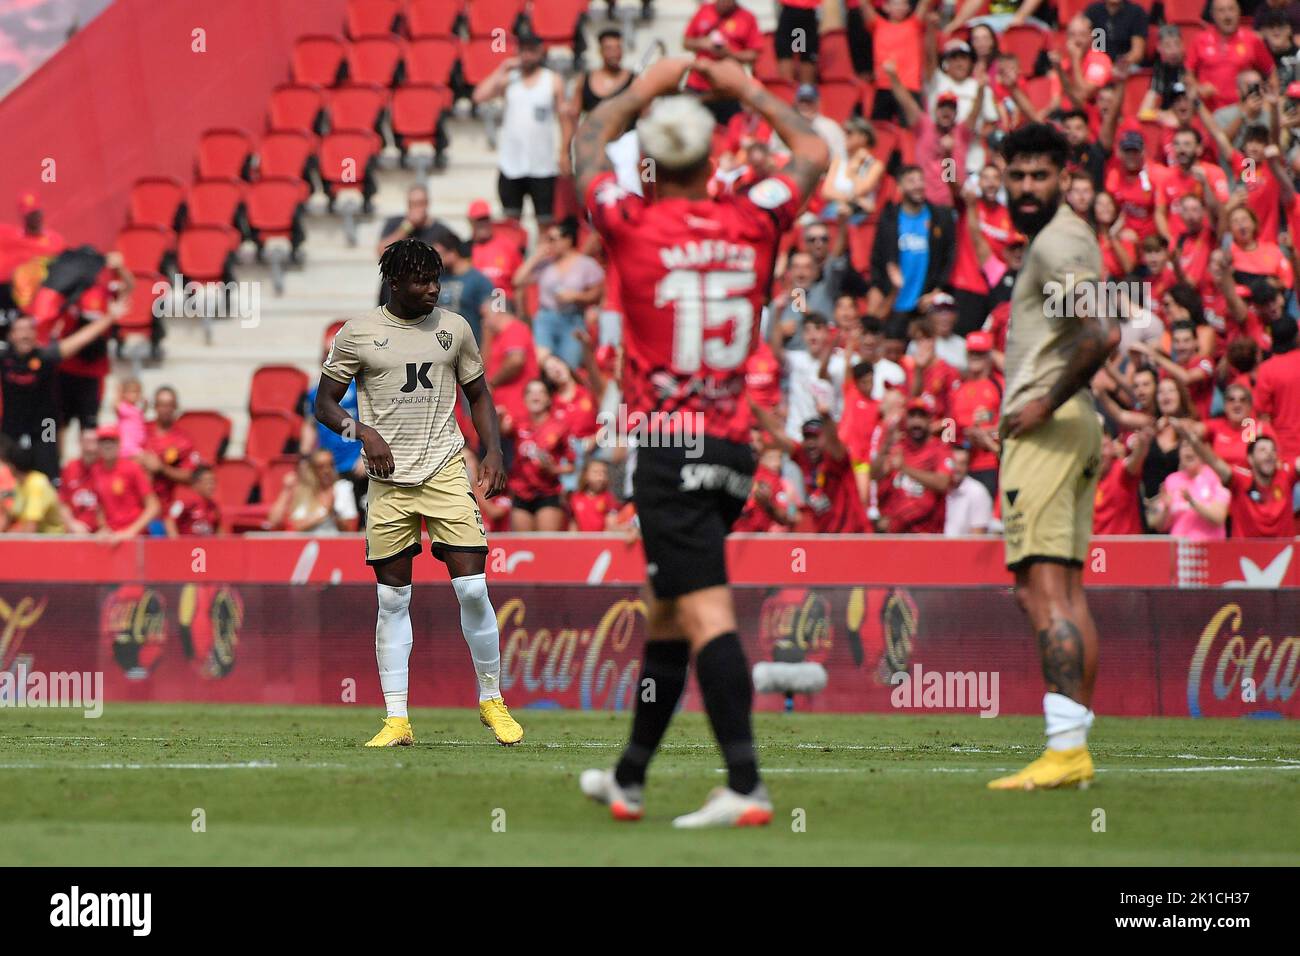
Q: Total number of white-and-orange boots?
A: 2